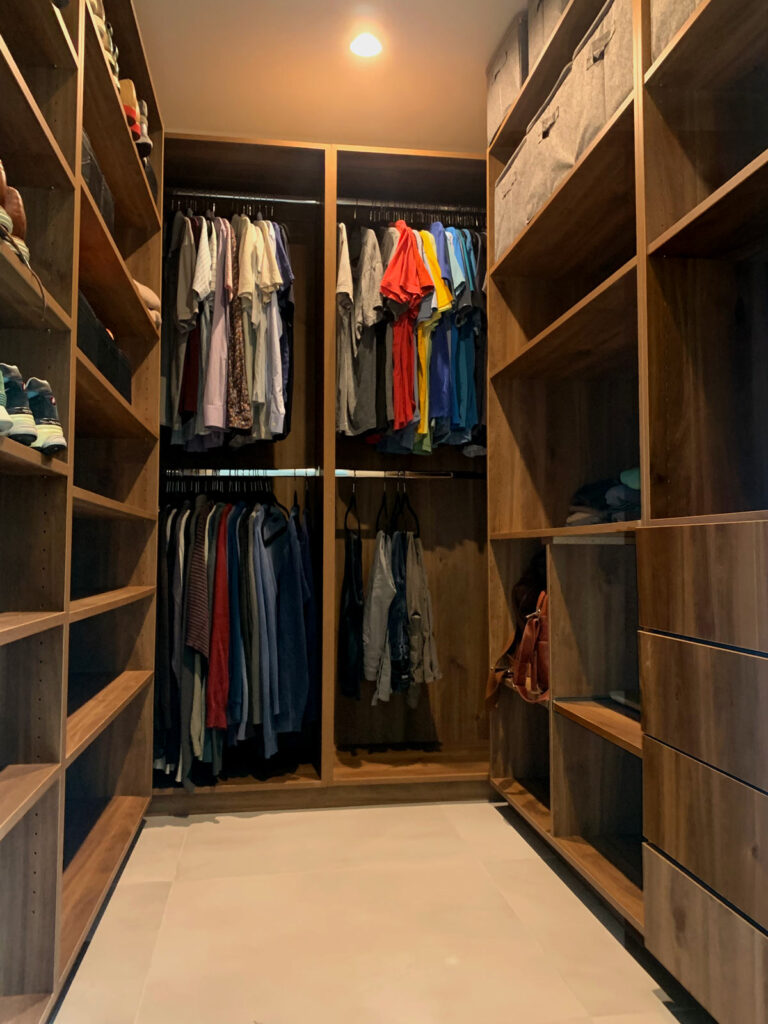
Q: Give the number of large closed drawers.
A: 4